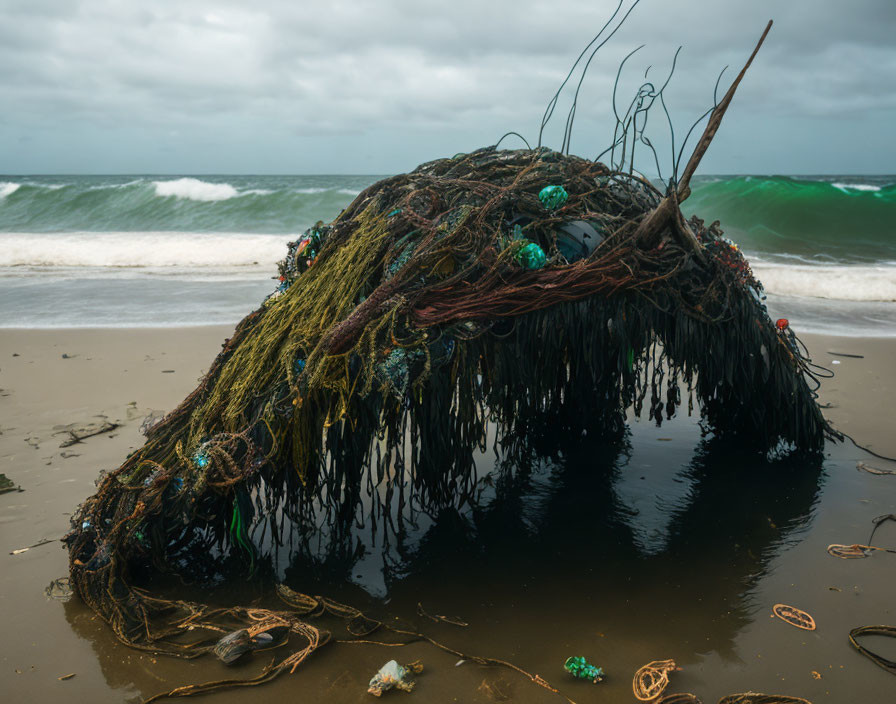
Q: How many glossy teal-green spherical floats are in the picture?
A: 2